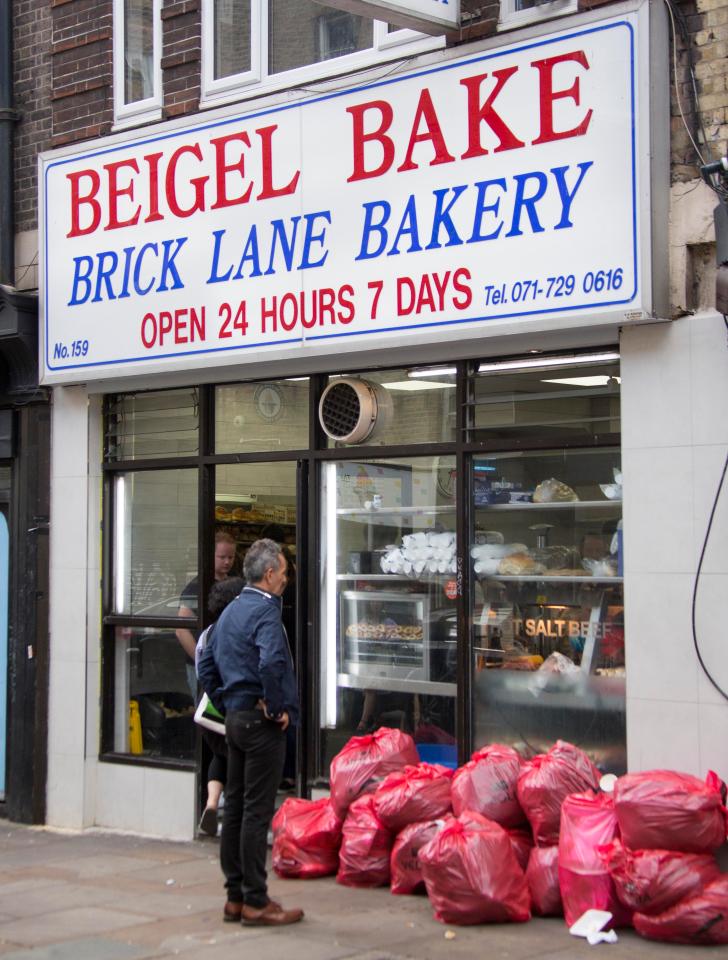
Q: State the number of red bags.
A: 14